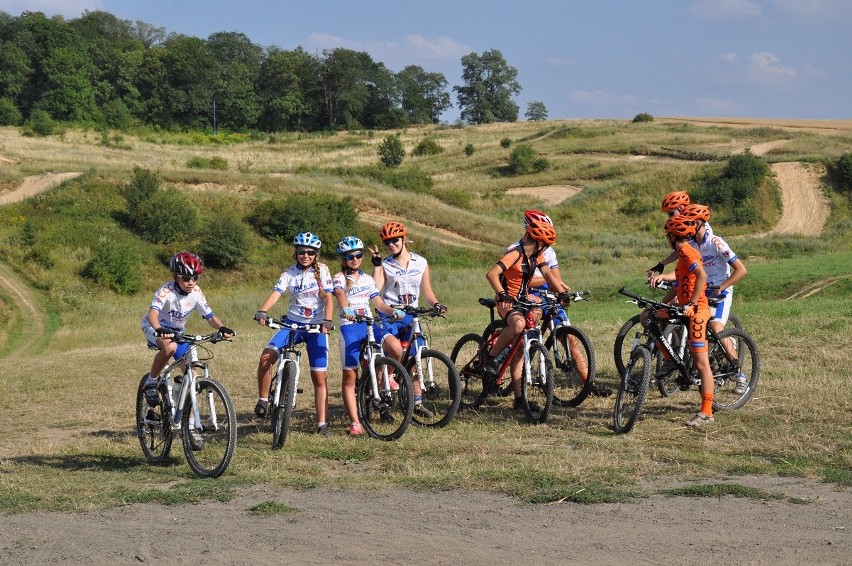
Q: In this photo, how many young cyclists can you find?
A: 9